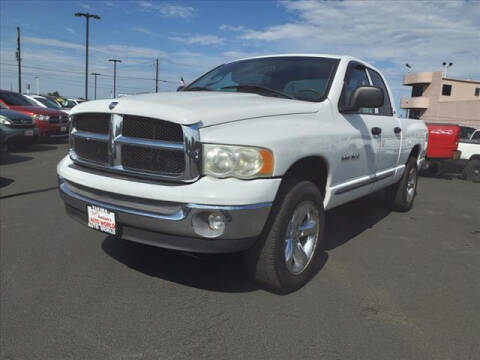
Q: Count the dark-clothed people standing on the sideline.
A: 0